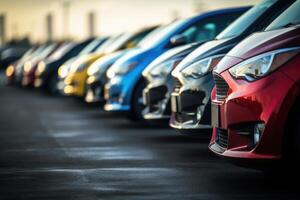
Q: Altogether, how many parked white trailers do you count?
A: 0